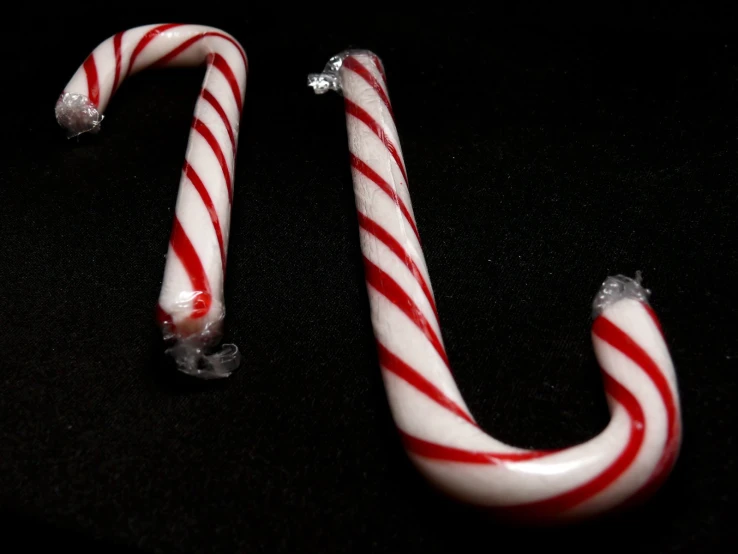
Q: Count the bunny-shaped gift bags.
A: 0